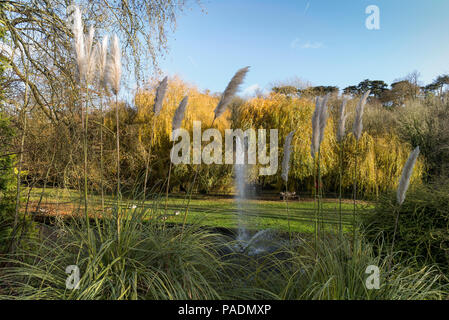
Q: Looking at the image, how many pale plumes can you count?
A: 13